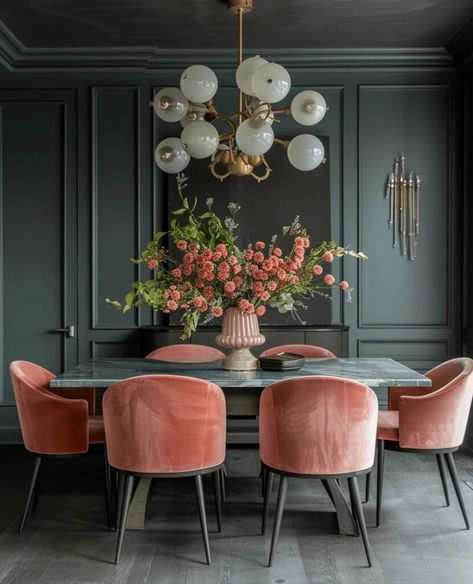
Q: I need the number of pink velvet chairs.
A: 6